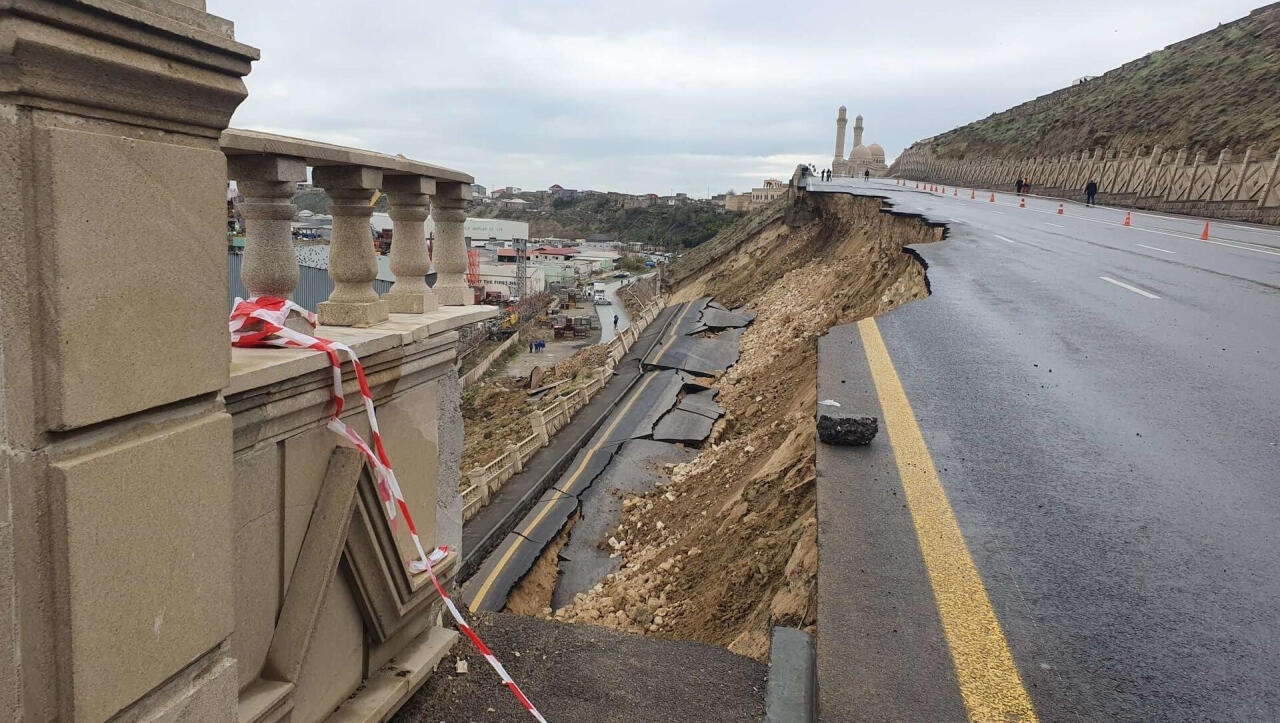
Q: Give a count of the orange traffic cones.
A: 14